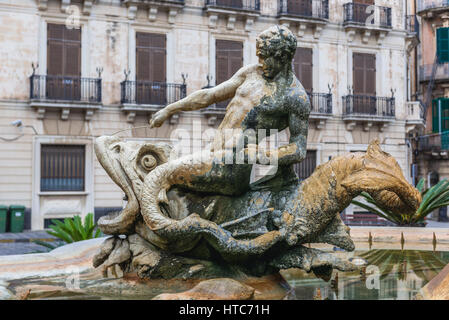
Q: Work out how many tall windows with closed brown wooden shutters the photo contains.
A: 5